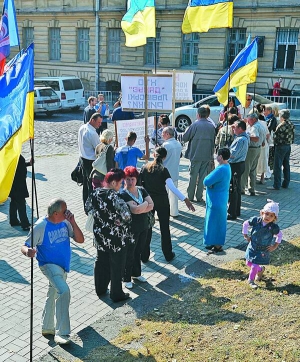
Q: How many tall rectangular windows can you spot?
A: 8